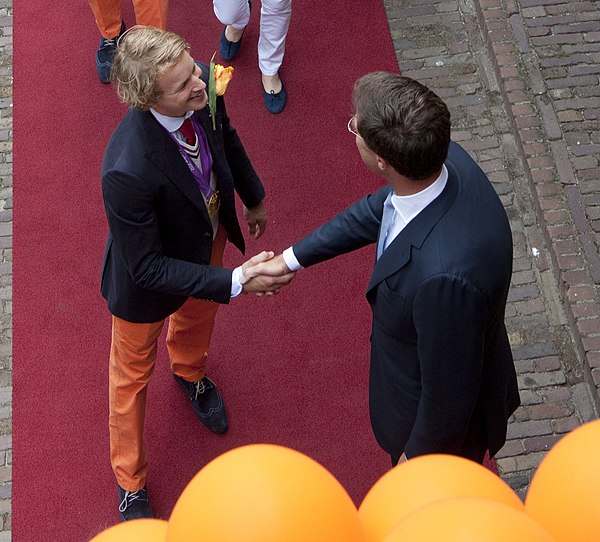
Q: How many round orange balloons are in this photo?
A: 5